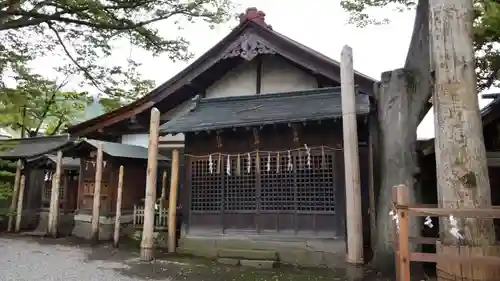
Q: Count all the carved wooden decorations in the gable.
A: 1